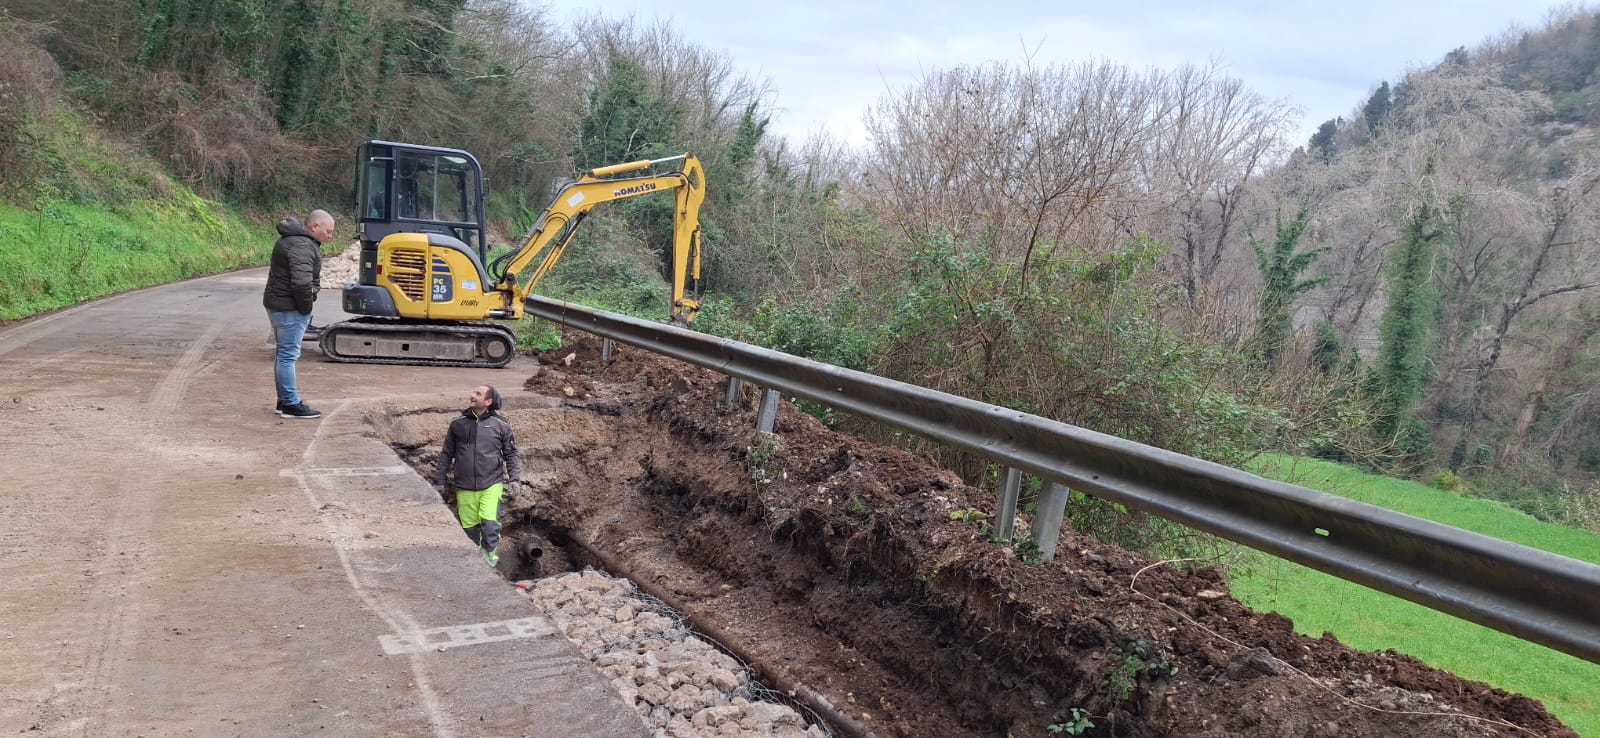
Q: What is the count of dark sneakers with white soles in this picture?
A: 2